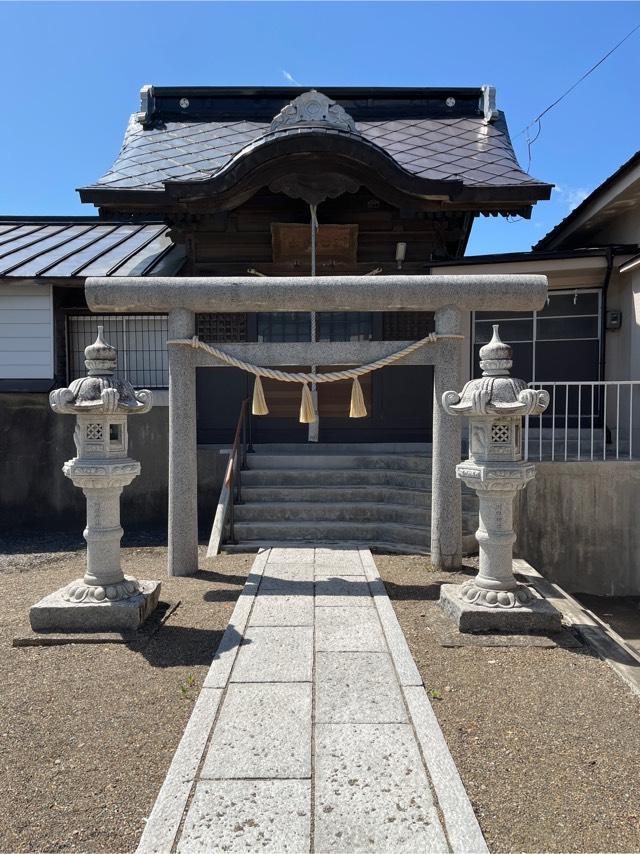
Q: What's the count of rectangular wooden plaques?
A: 1